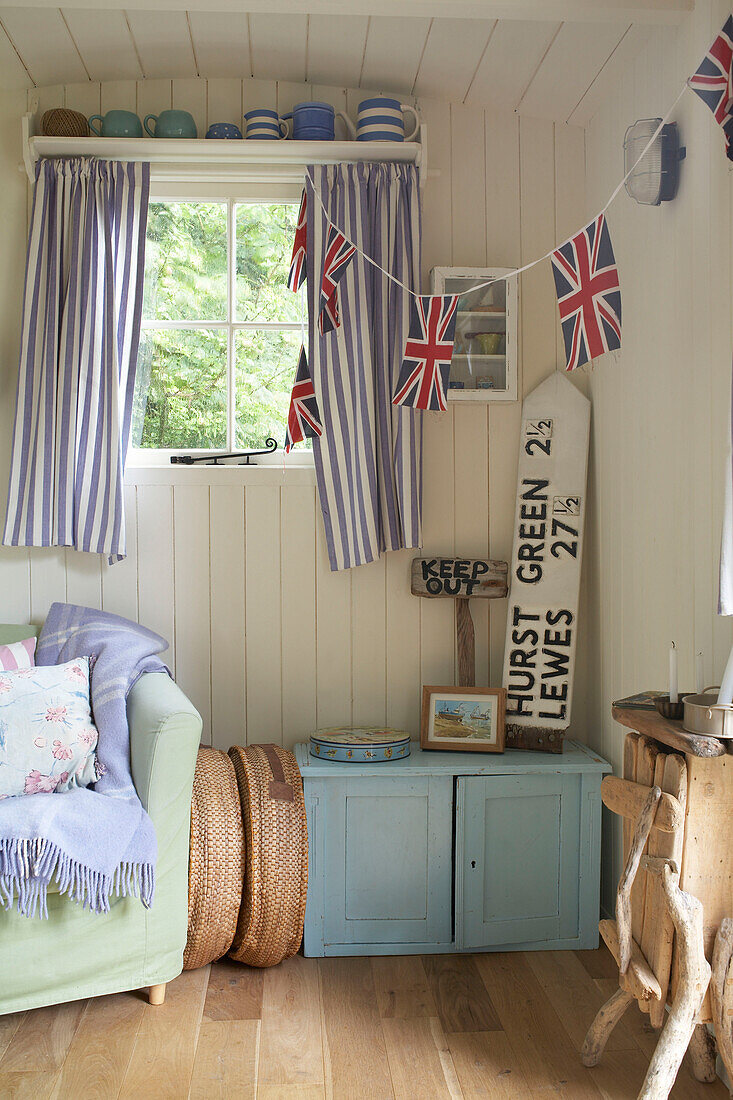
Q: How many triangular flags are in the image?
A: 0